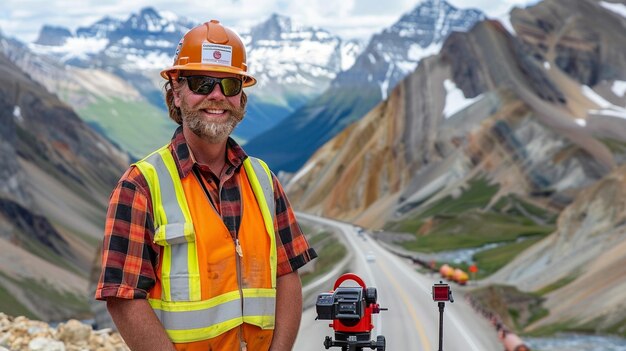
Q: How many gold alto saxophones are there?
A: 0